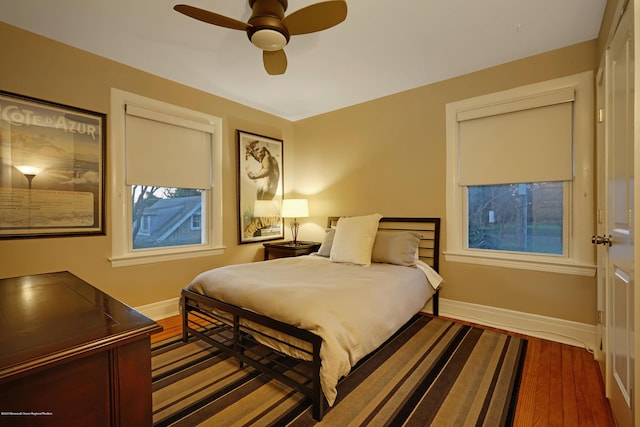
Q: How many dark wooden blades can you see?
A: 3